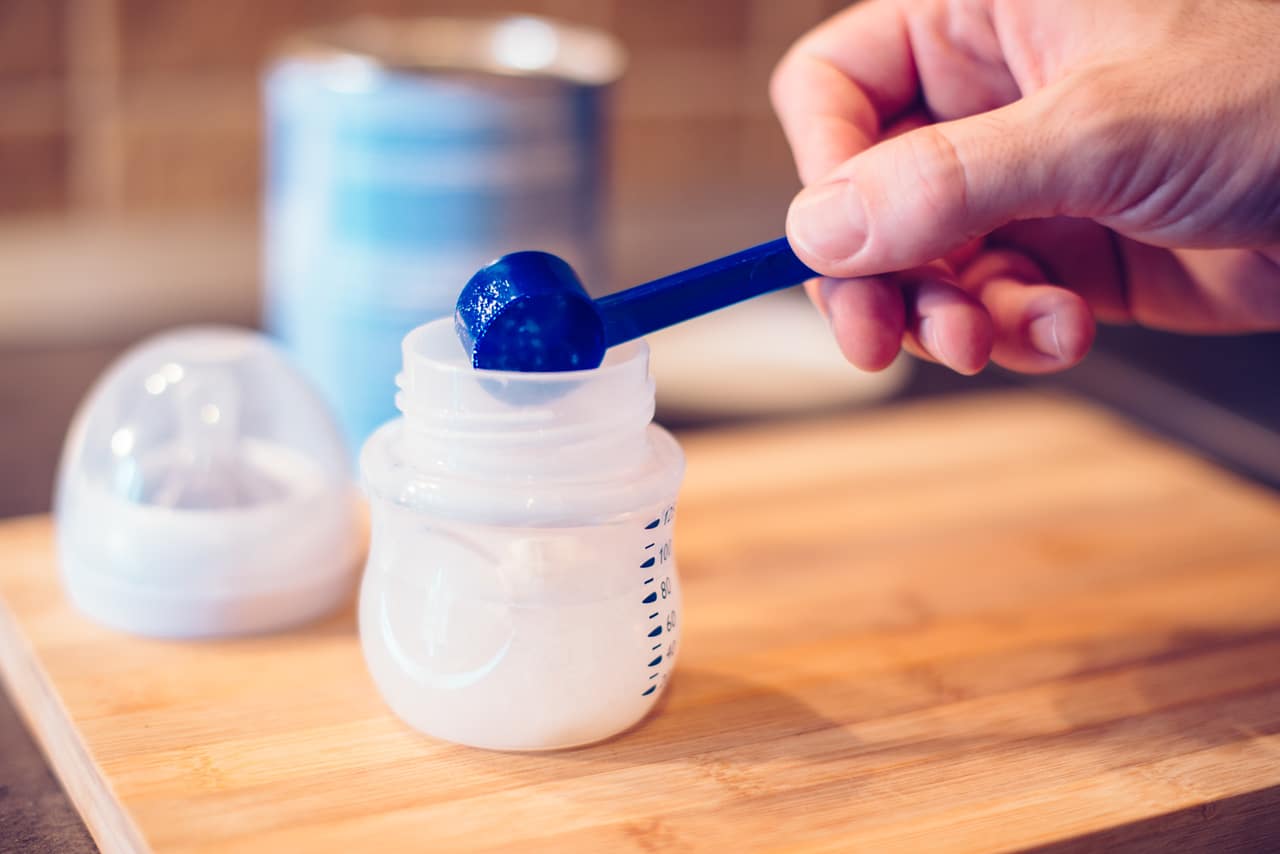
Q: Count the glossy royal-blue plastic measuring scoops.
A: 1